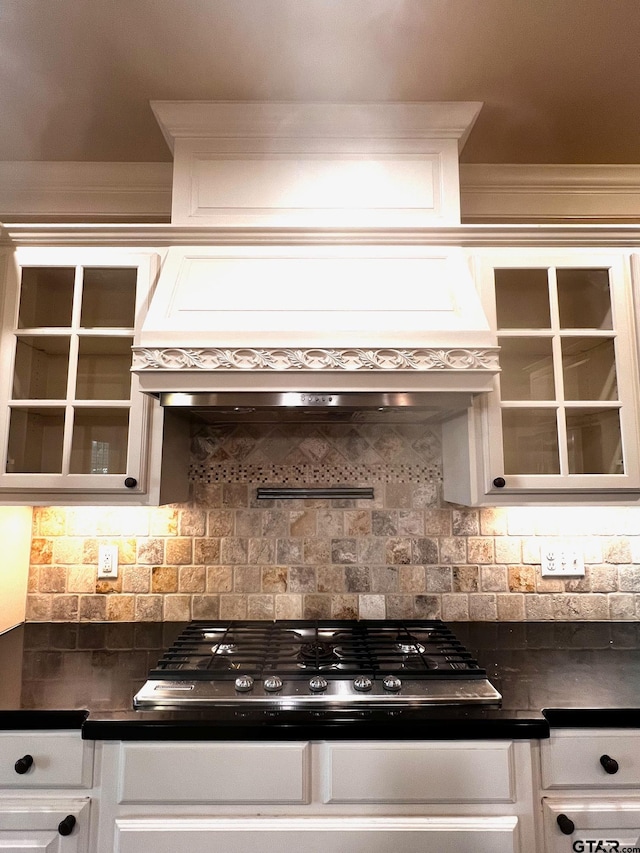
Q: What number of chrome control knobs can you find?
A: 5